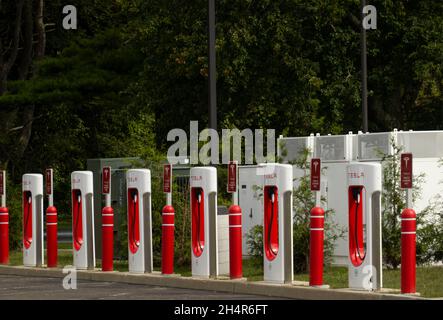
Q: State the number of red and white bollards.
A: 7